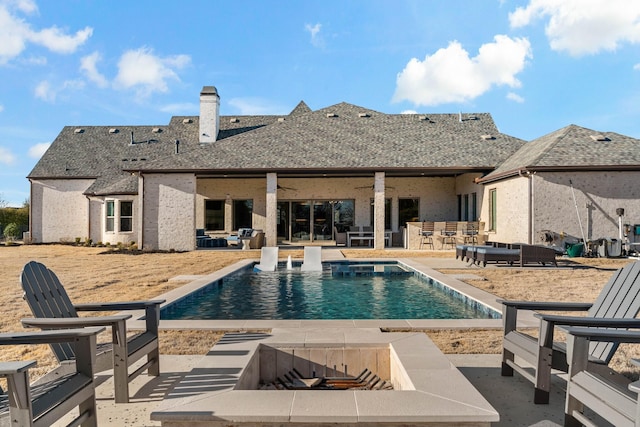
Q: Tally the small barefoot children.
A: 0